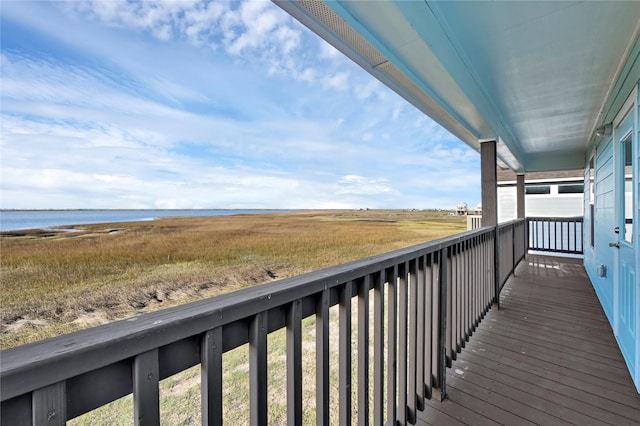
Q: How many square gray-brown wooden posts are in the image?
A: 2